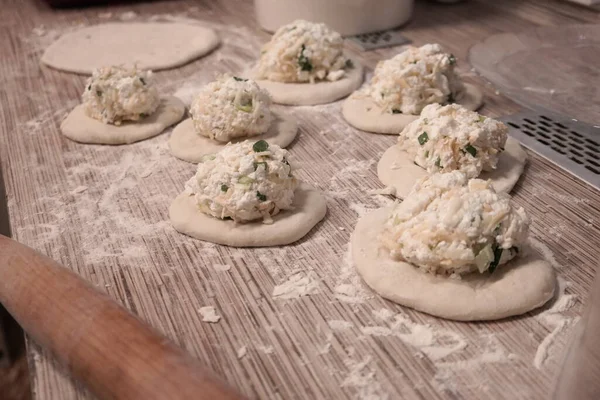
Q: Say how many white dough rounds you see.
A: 8